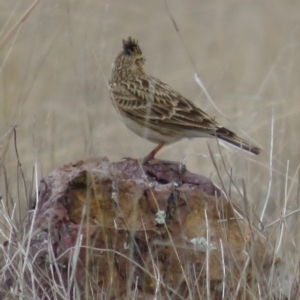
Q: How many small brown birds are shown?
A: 1